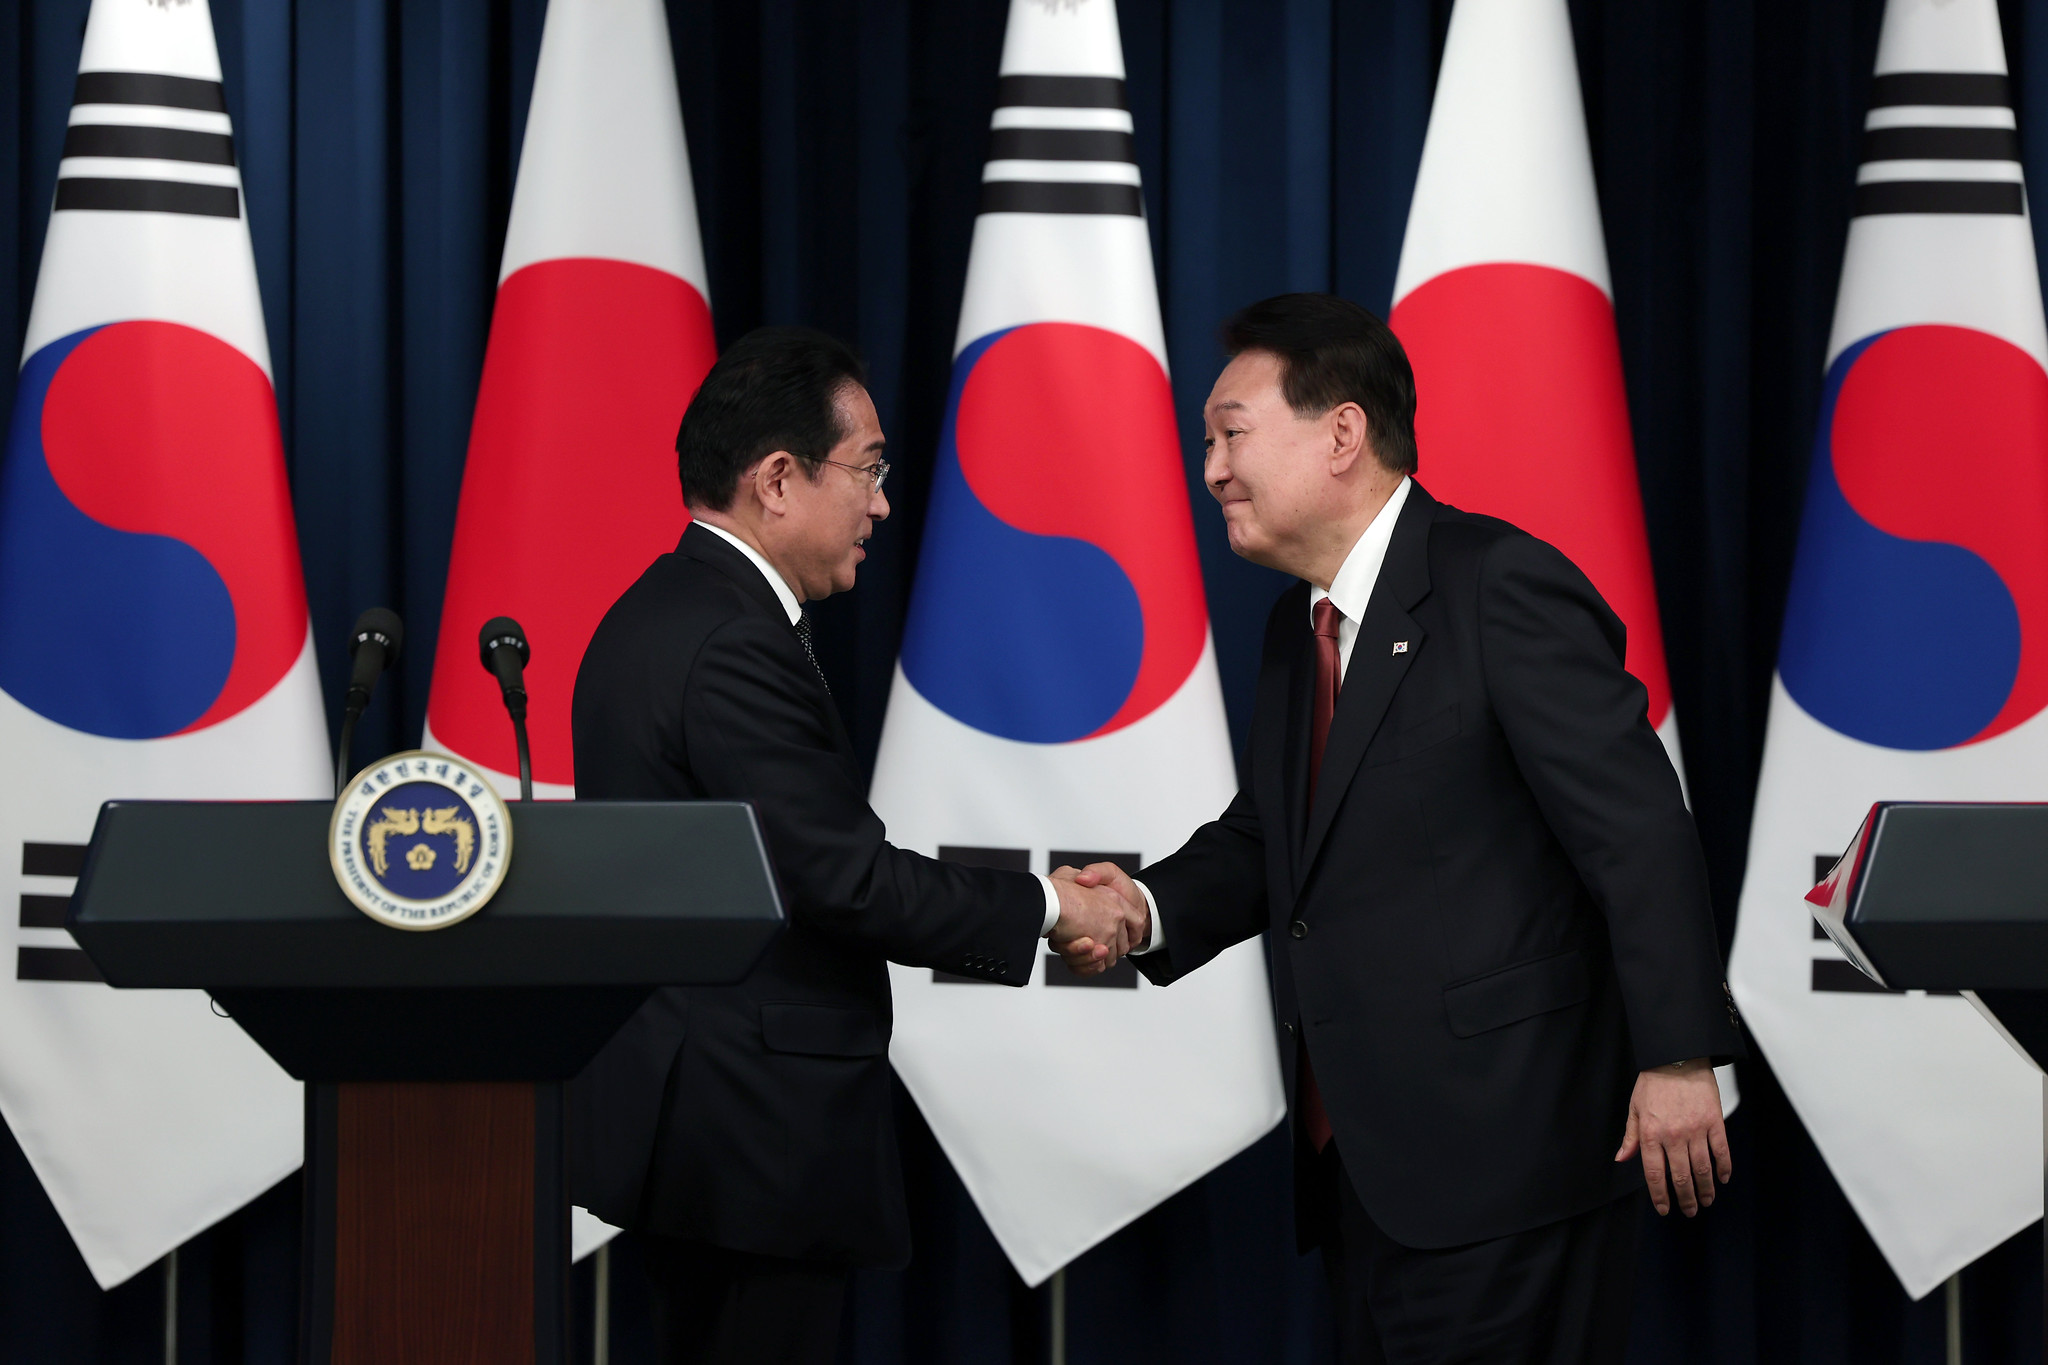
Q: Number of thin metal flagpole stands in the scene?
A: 4